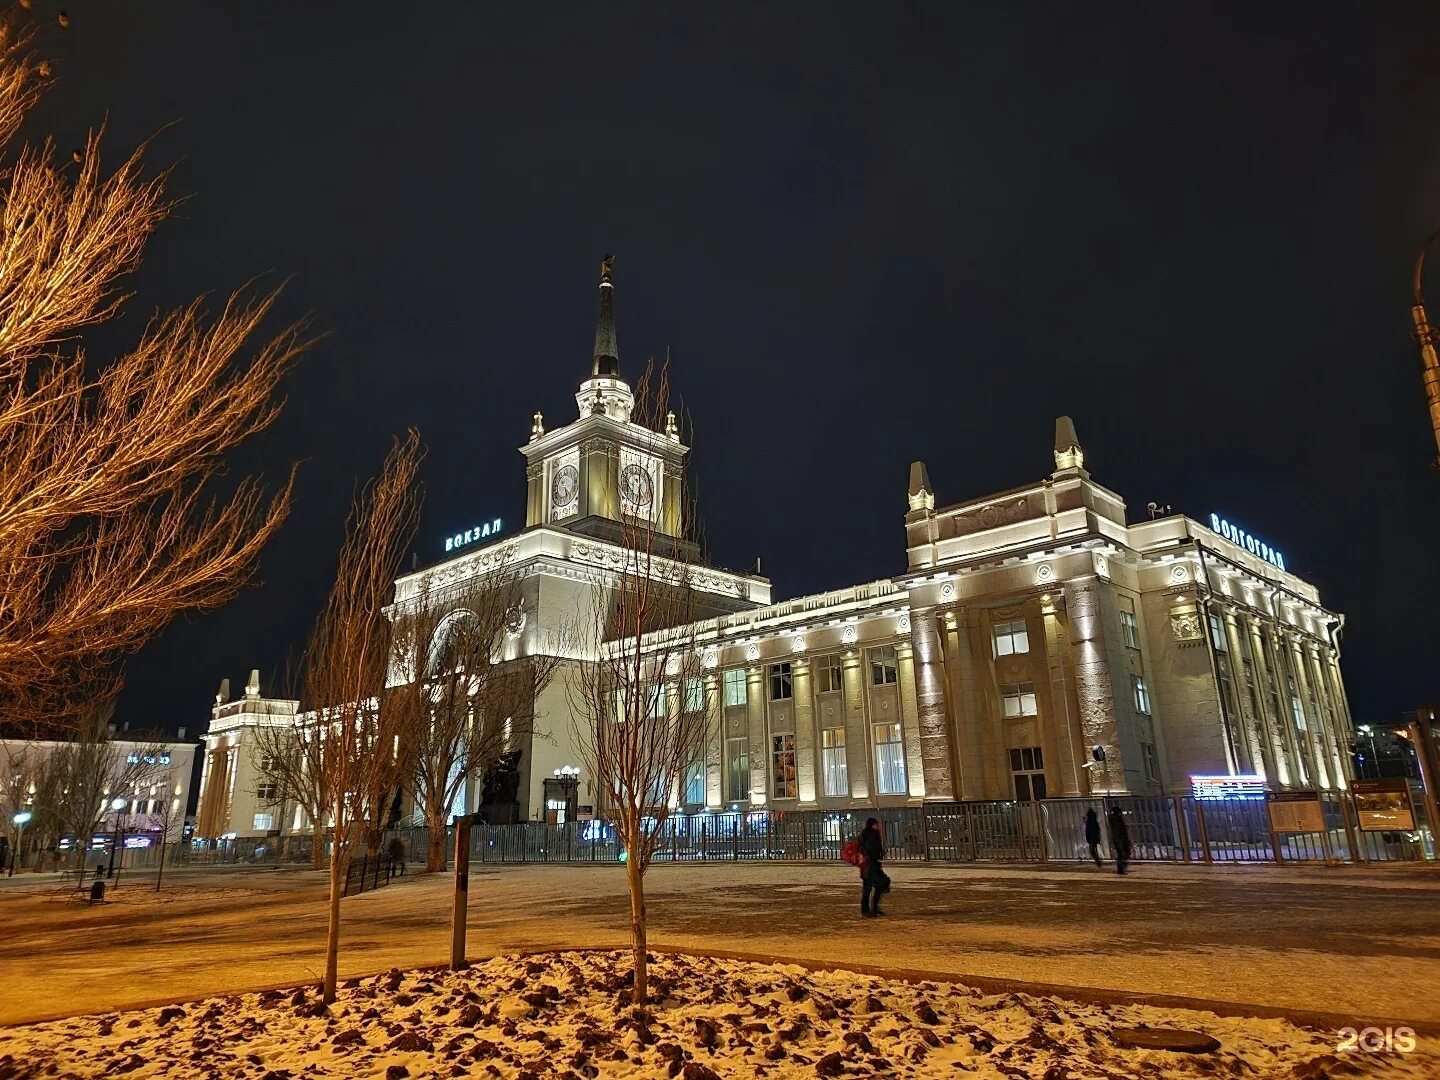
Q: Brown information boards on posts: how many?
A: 2